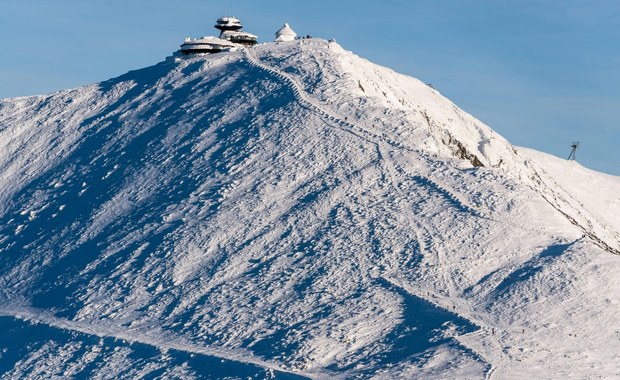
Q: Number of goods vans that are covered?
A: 0